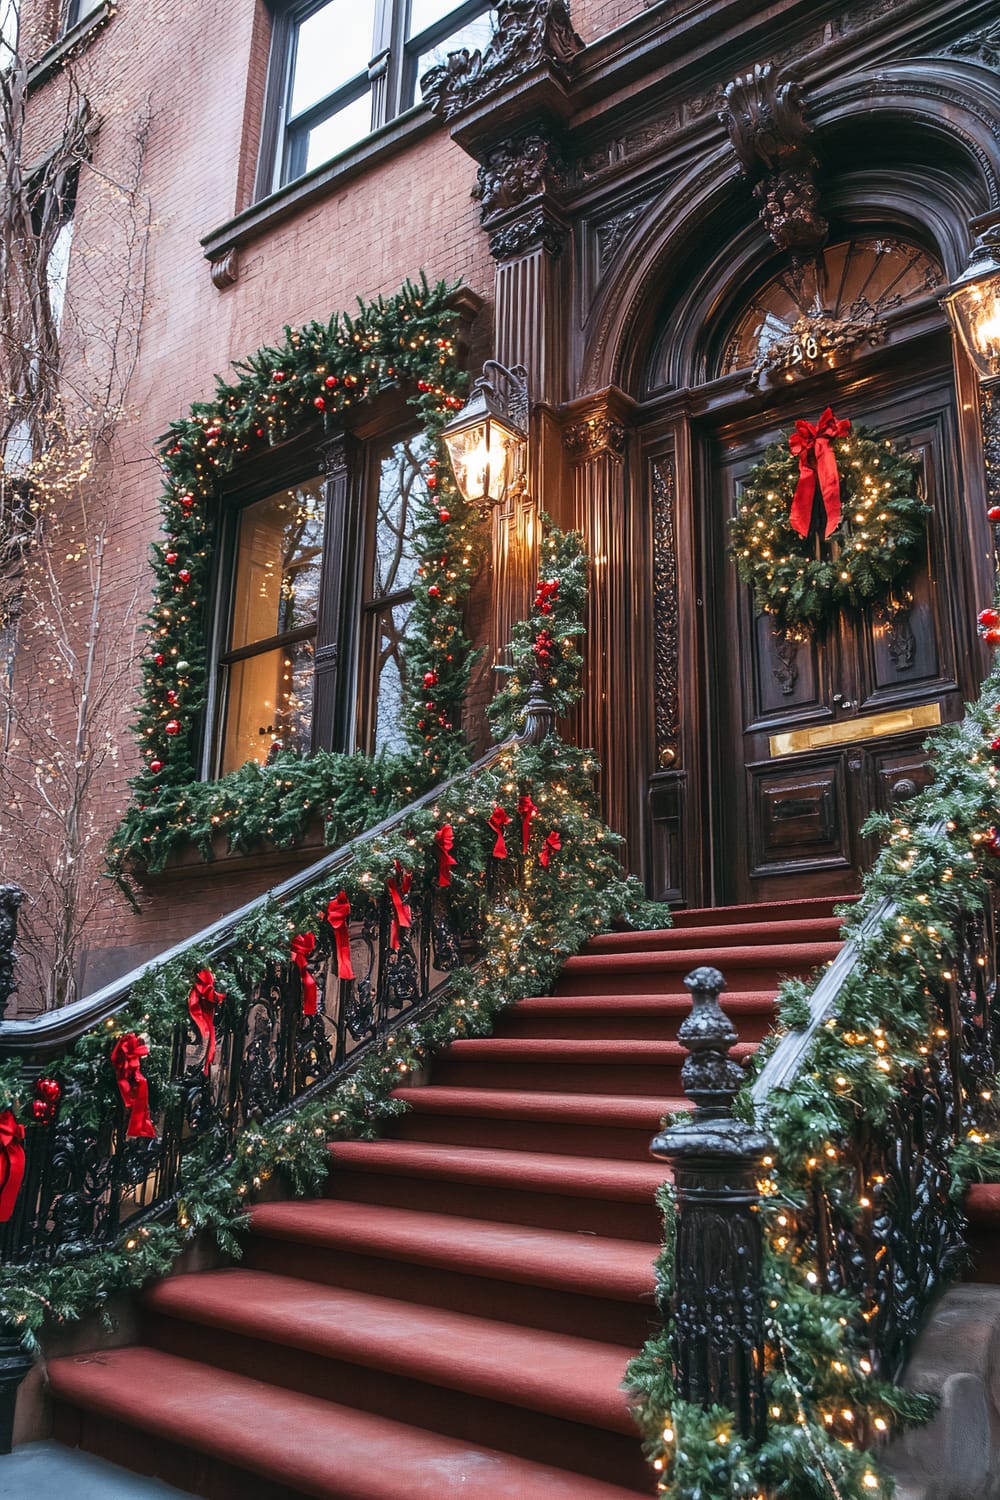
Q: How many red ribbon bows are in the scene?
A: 11